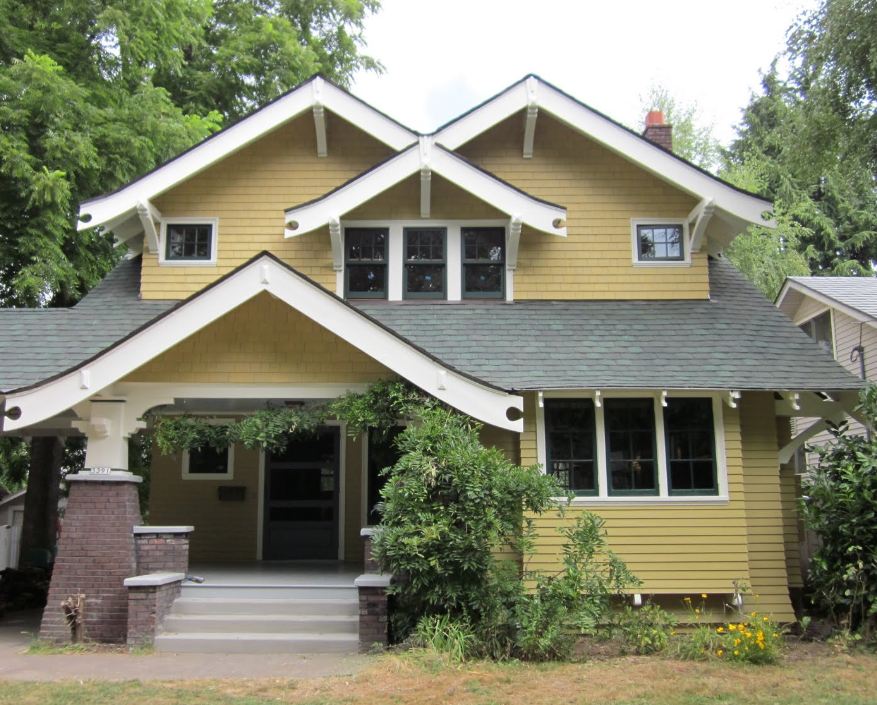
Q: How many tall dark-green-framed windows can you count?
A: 6